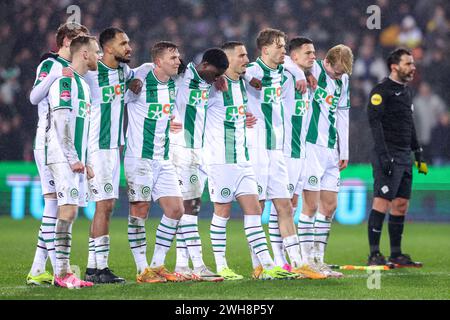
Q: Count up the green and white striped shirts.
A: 9